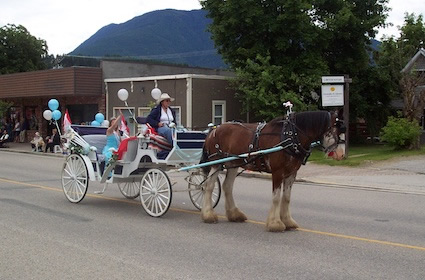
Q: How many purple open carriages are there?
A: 0